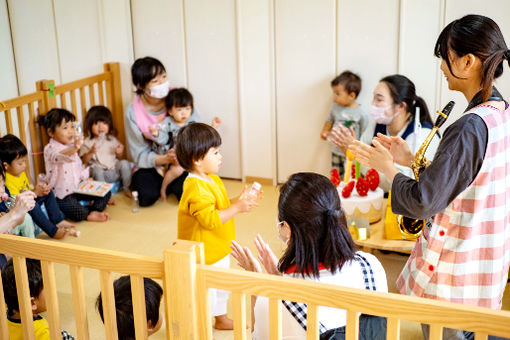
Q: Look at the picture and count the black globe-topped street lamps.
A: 0